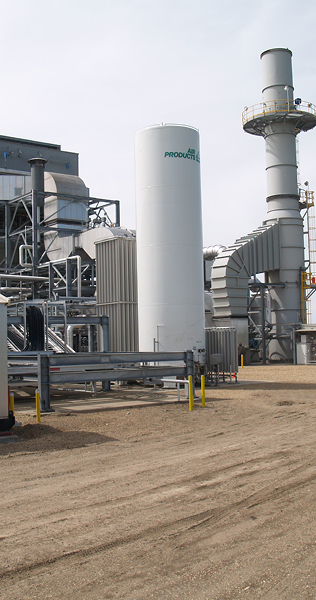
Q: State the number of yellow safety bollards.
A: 5